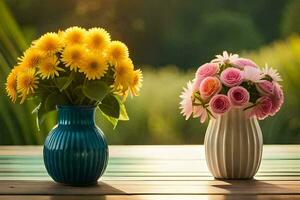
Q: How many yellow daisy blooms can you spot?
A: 12